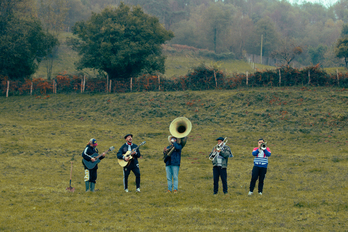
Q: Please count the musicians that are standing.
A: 5